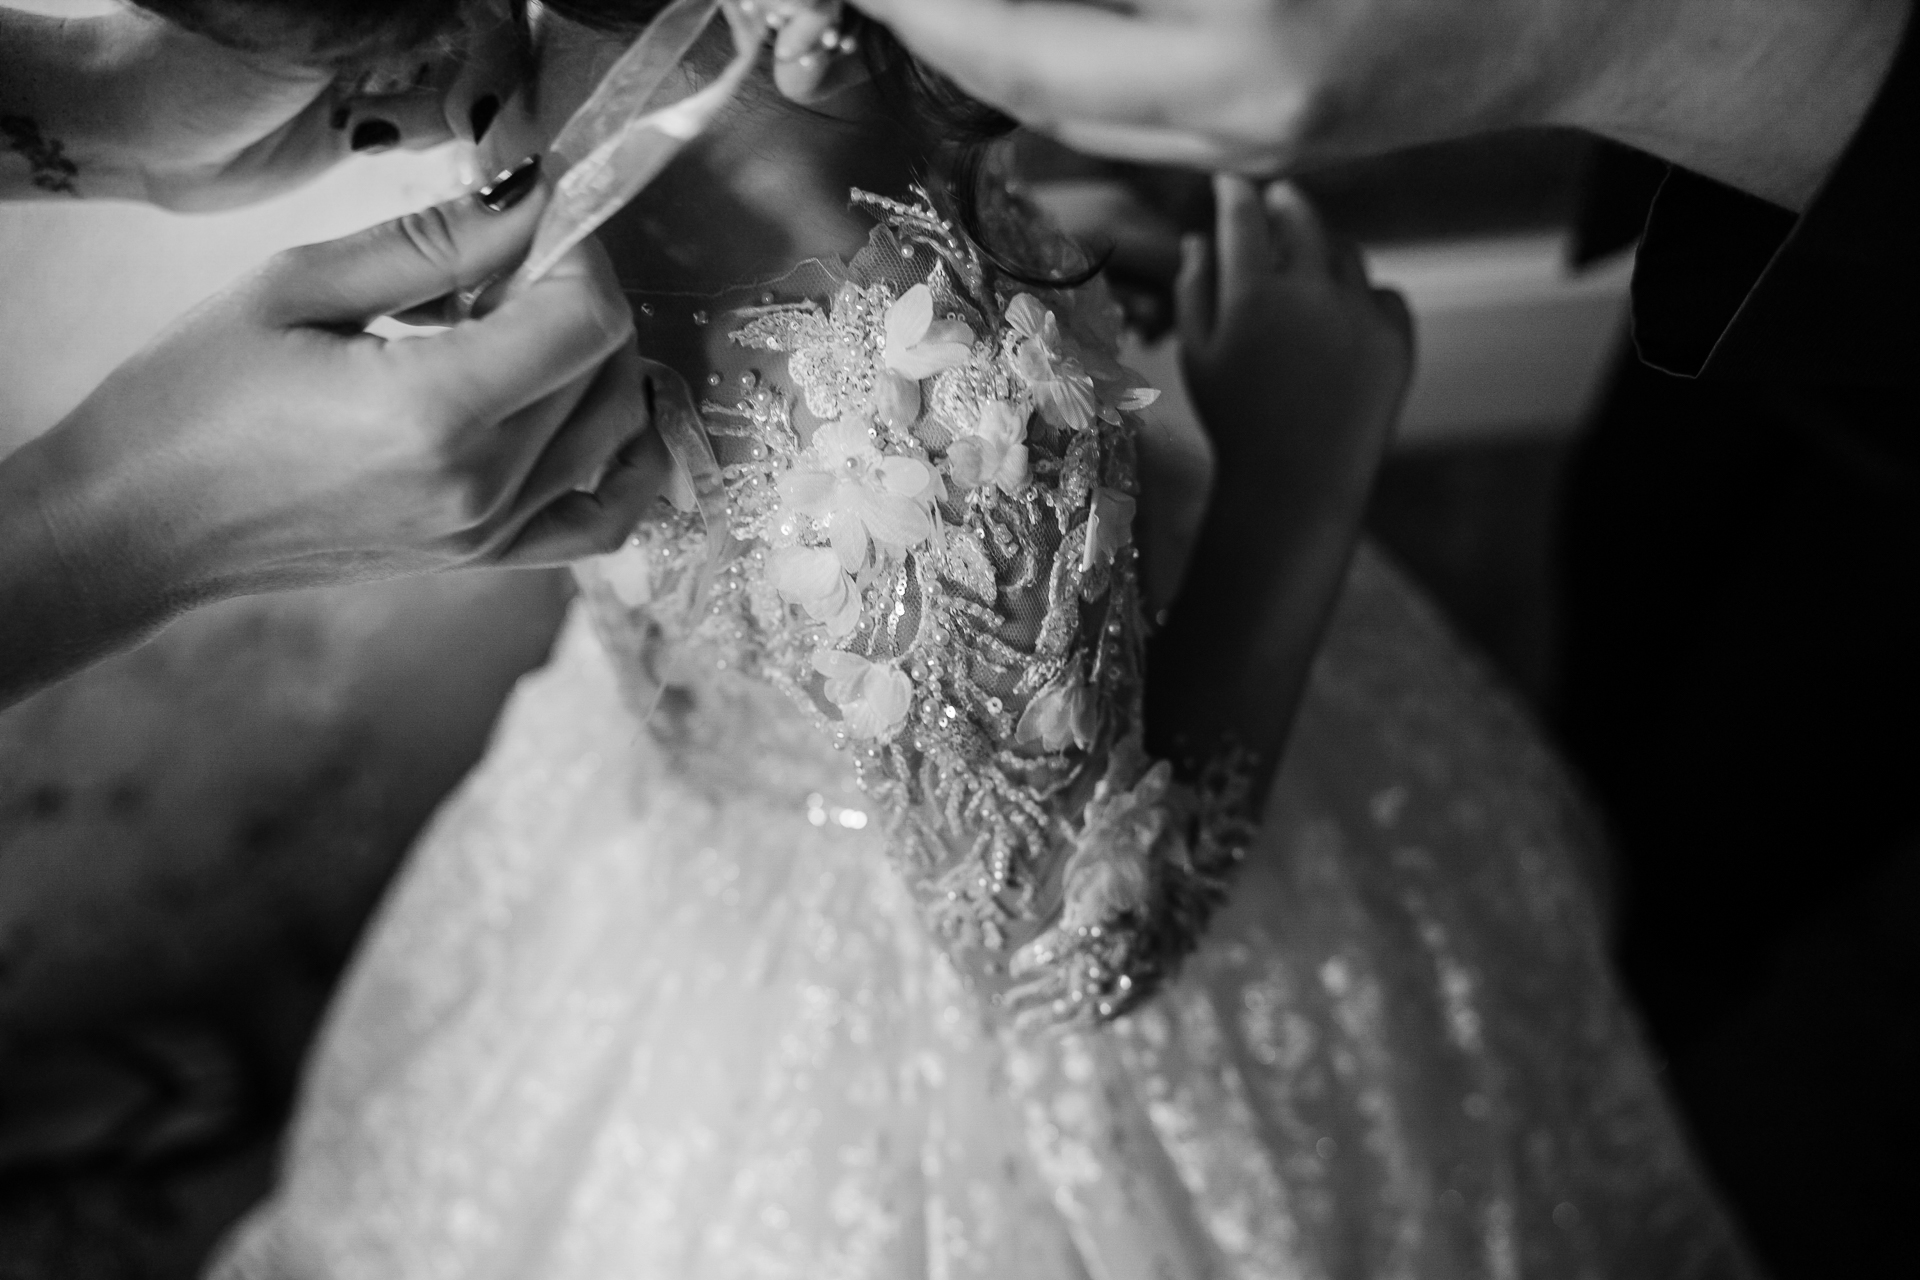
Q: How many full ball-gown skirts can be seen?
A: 1